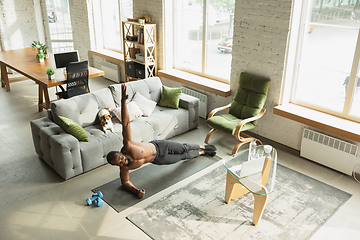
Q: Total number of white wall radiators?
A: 3